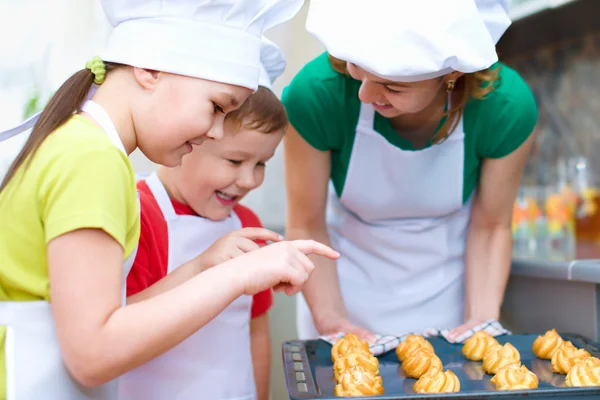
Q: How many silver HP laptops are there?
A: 0